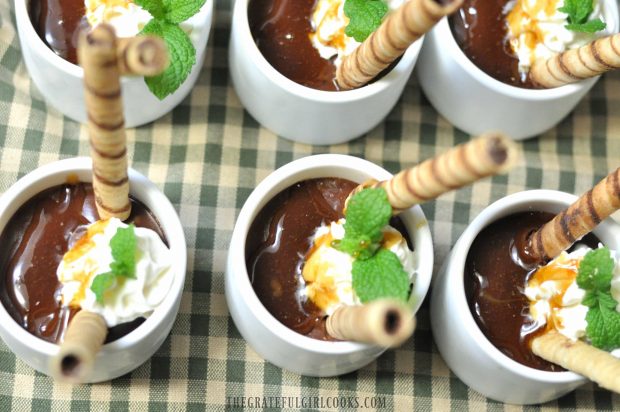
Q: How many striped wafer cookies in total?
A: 9